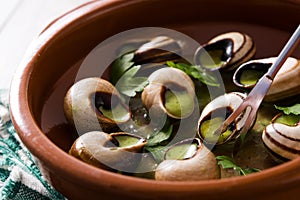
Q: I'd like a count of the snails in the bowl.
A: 9